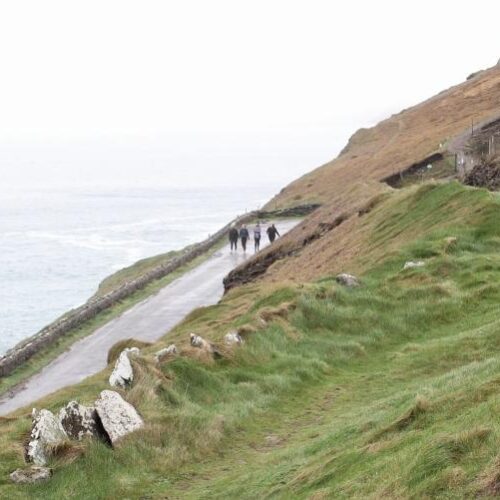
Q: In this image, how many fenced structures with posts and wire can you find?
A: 1